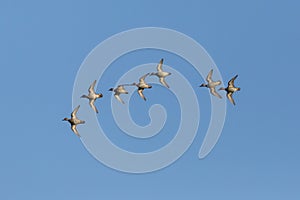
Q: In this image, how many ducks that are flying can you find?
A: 7